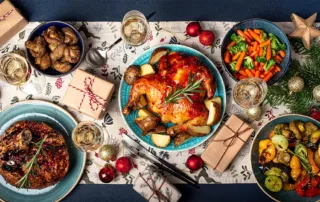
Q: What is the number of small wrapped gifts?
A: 4